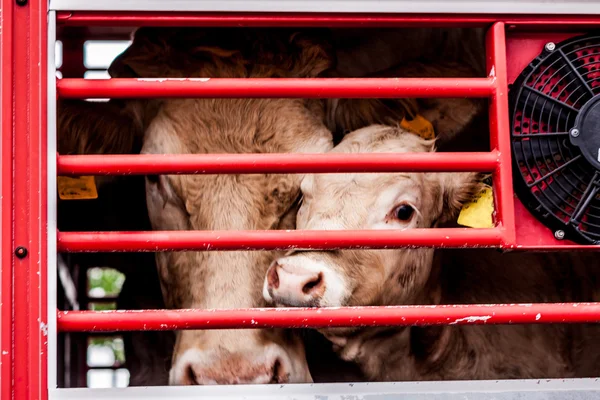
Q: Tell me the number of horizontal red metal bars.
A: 4